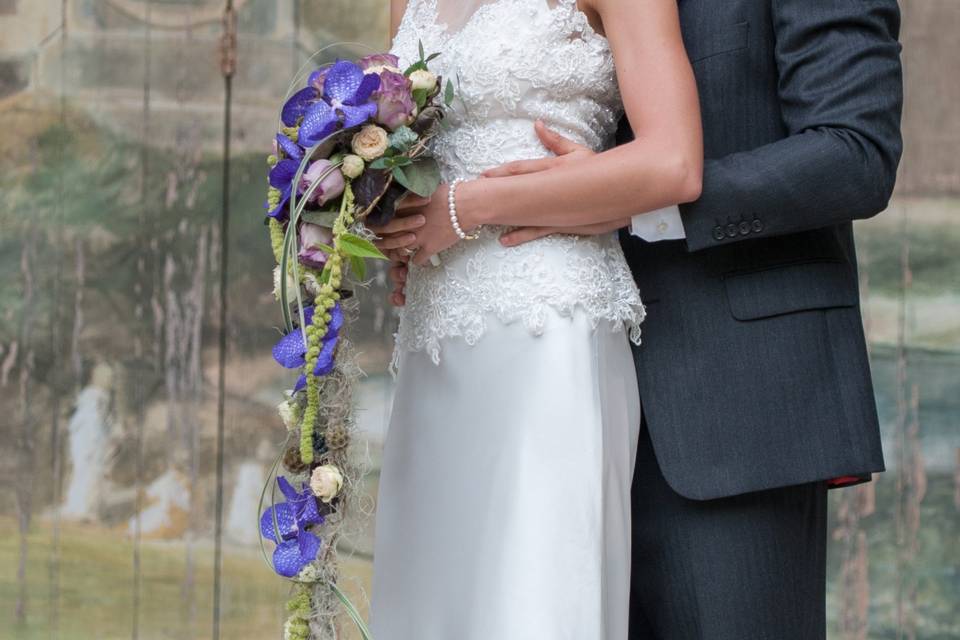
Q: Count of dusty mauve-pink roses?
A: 4